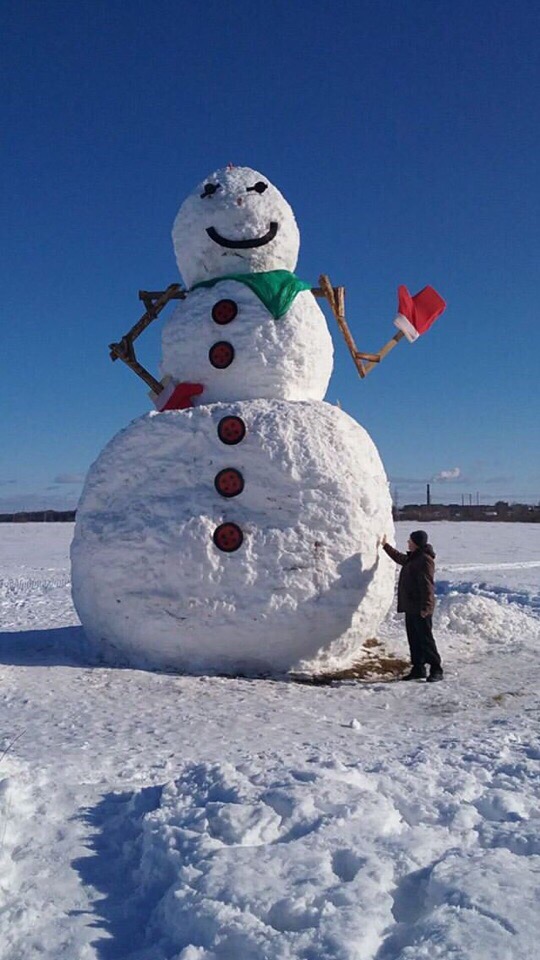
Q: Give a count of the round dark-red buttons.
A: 5